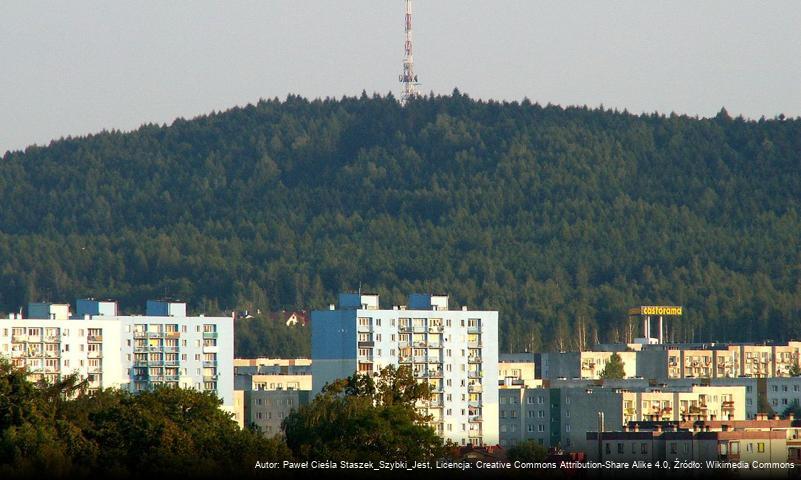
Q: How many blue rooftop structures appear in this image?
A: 5